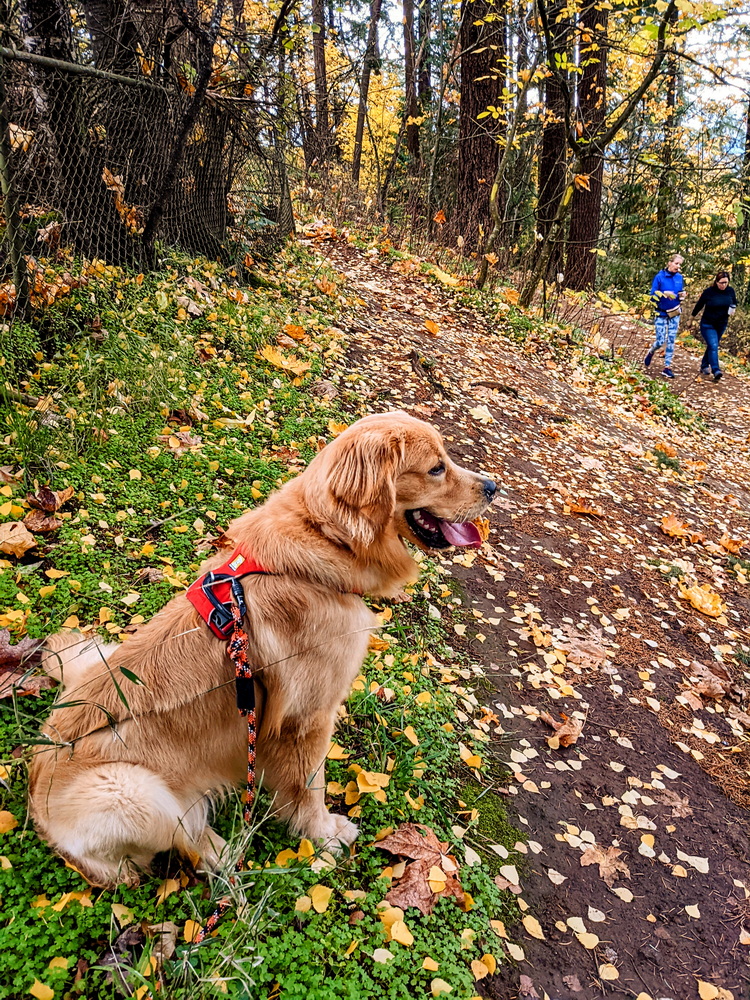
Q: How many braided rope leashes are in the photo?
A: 1